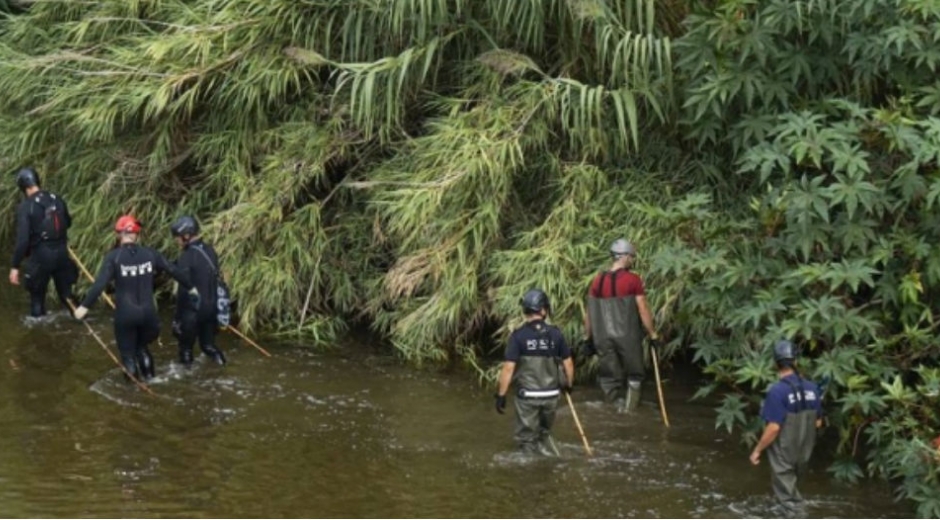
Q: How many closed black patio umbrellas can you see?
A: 0